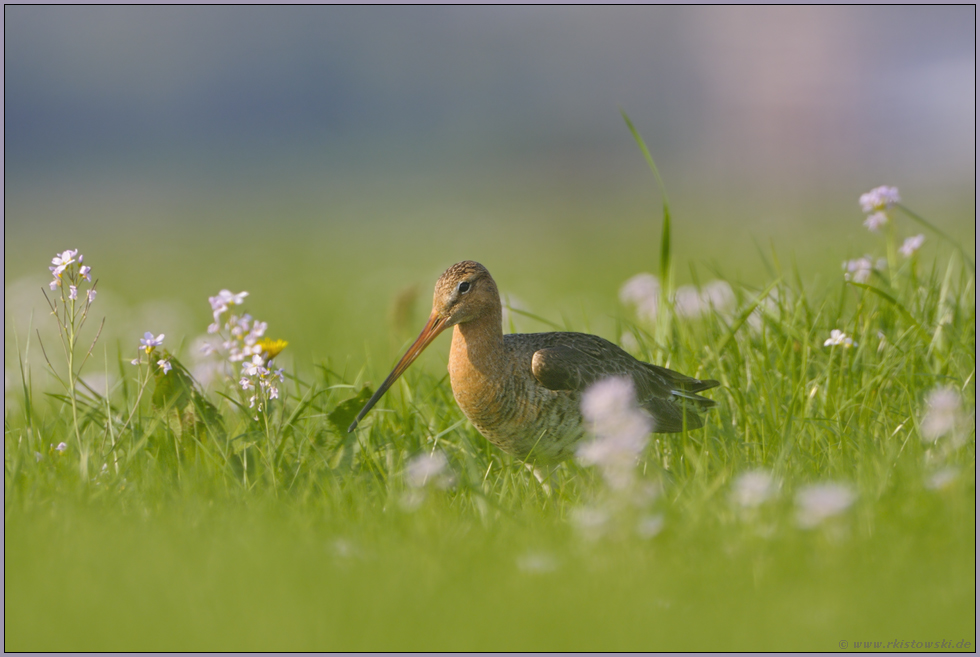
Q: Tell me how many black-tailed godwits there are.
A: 1